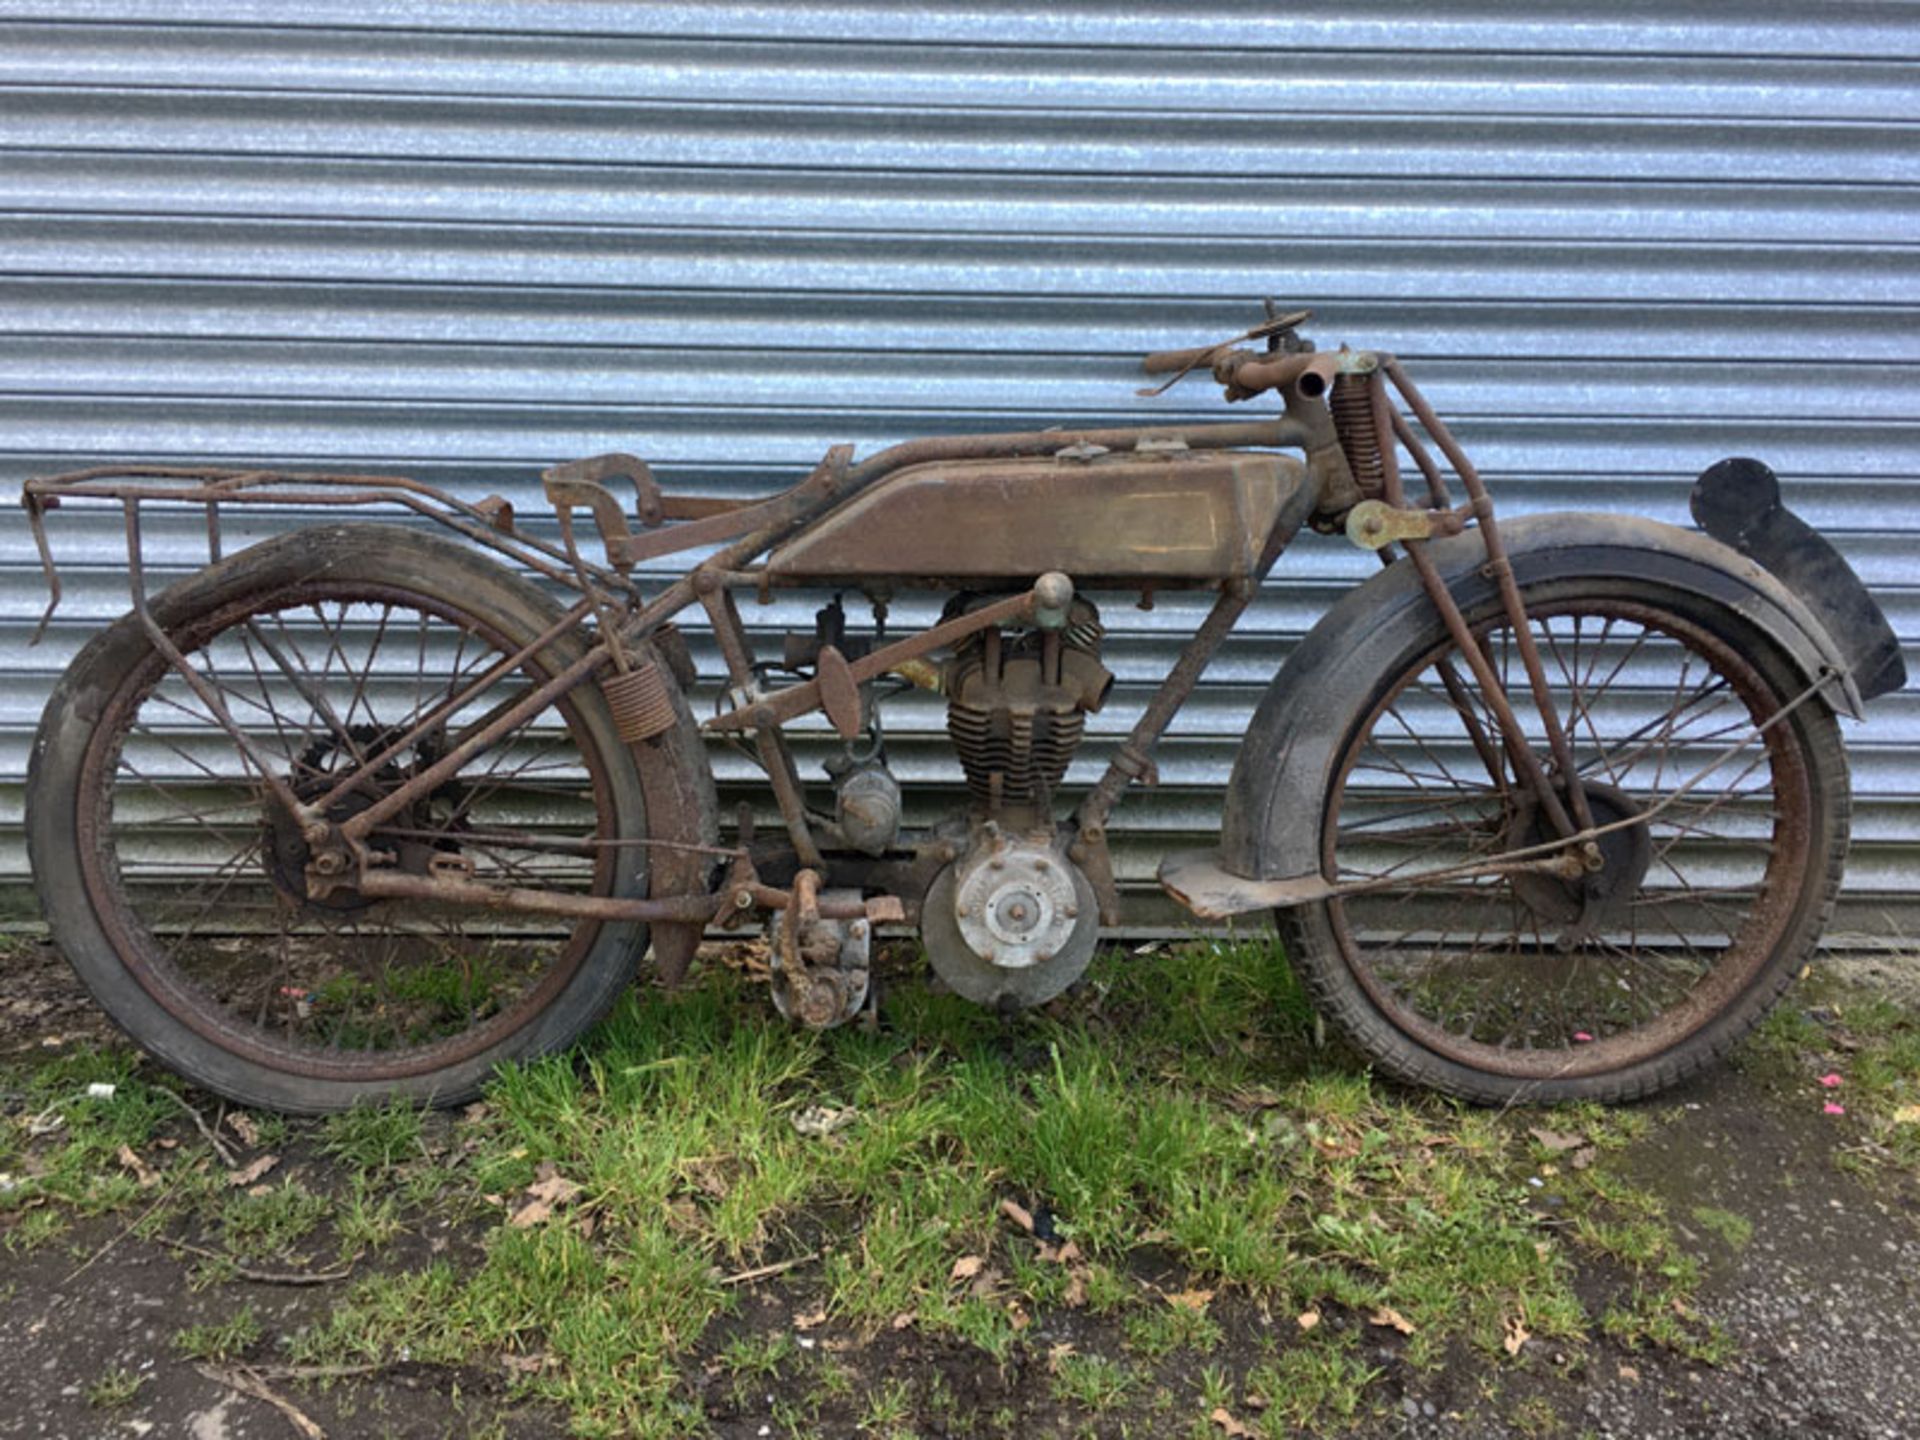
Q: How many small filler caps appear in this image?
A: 2